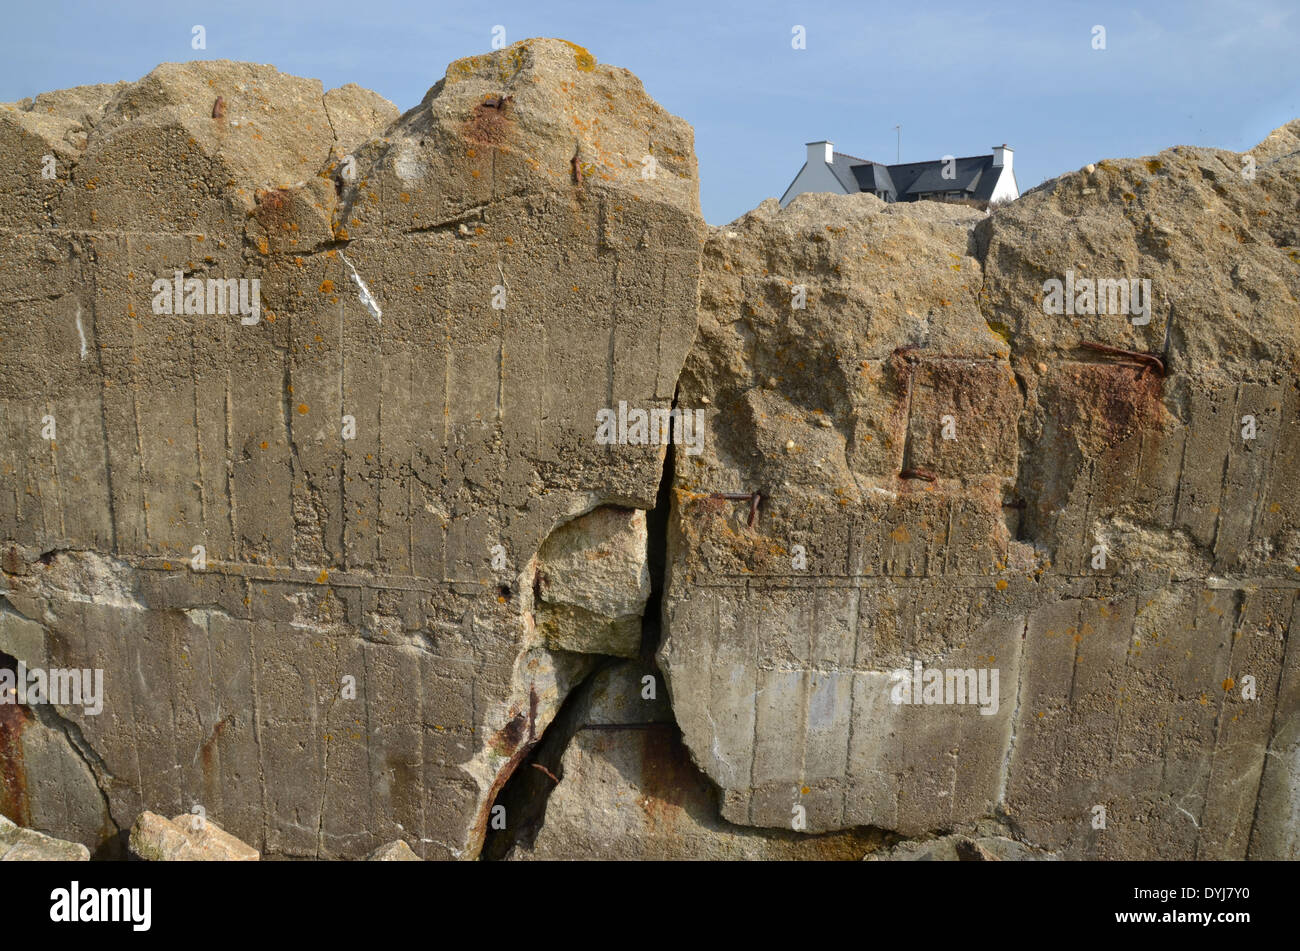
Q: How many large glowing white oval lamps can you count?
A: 0